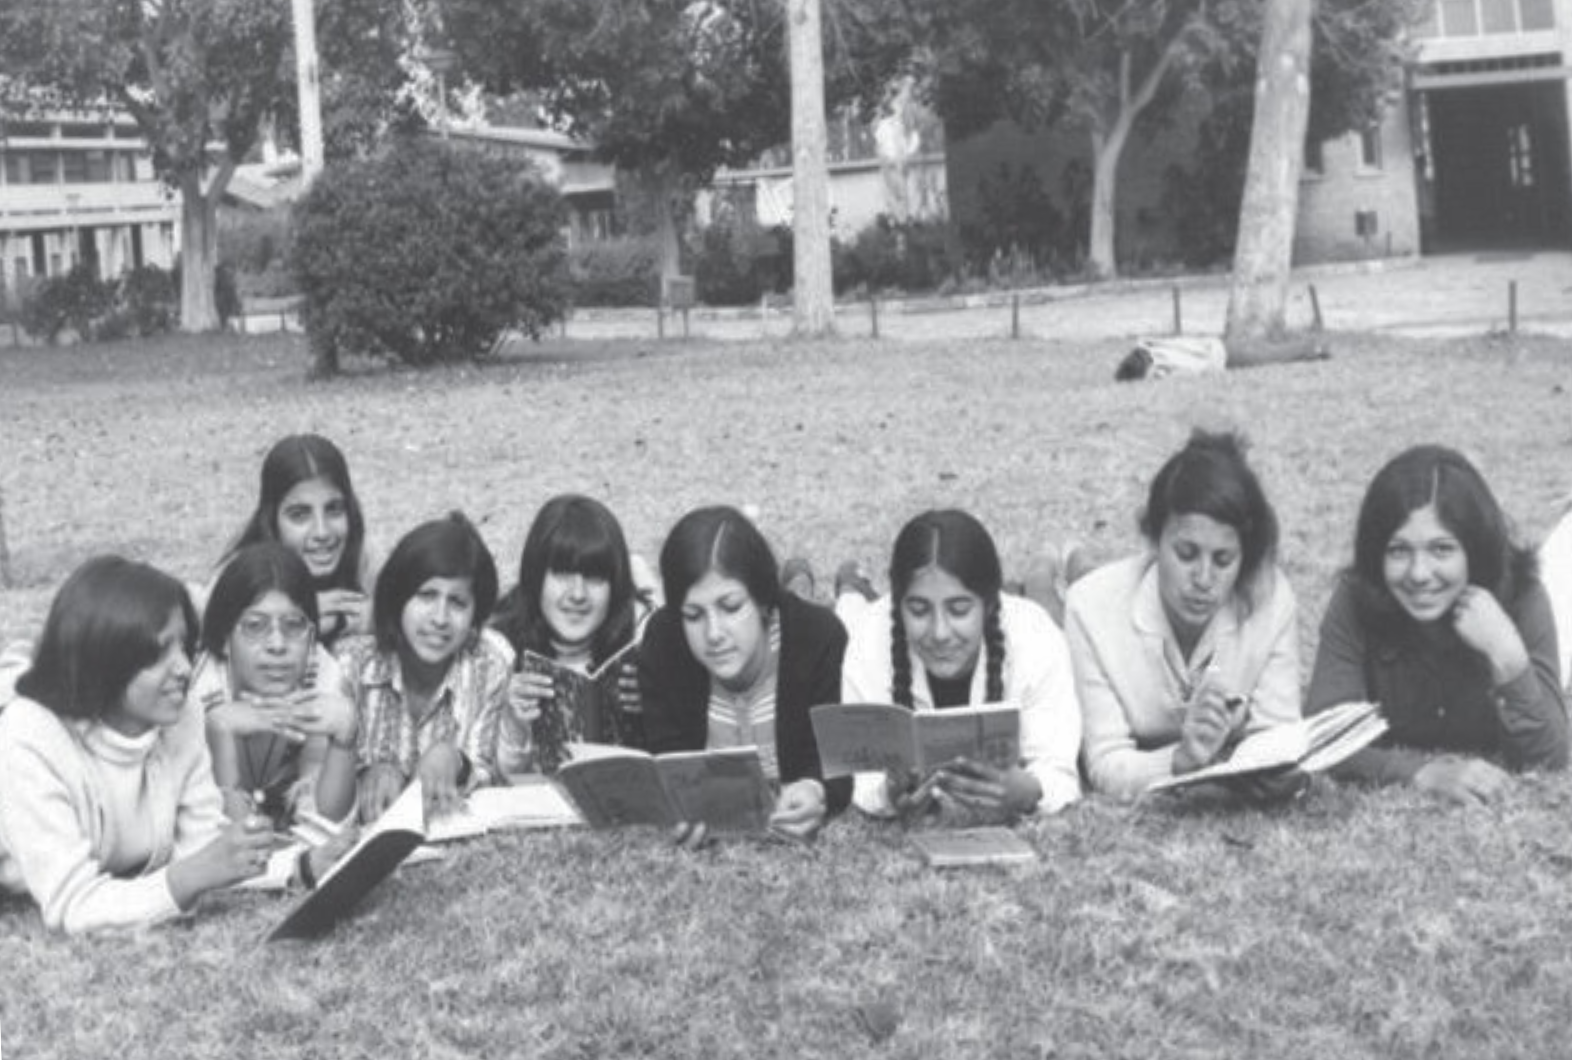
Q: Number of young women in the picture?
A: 9